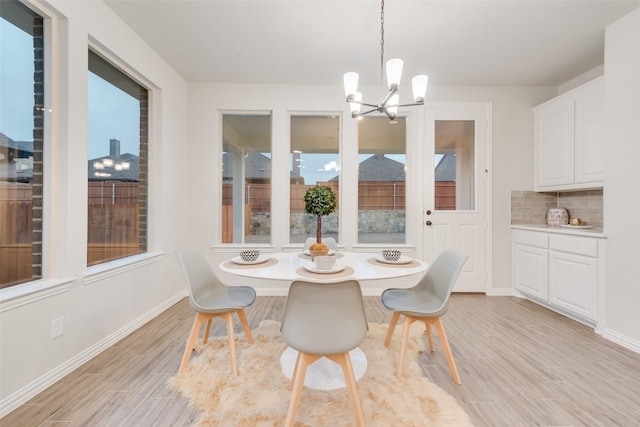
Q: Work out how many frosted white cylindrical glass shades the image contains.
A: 5